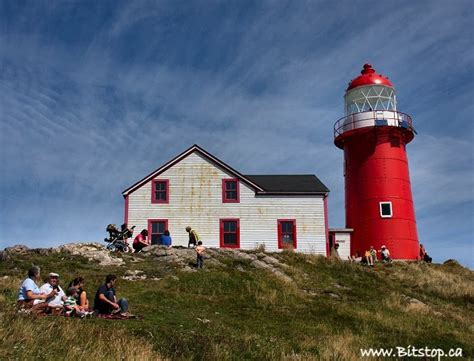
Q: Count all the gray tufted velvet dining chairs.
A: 0